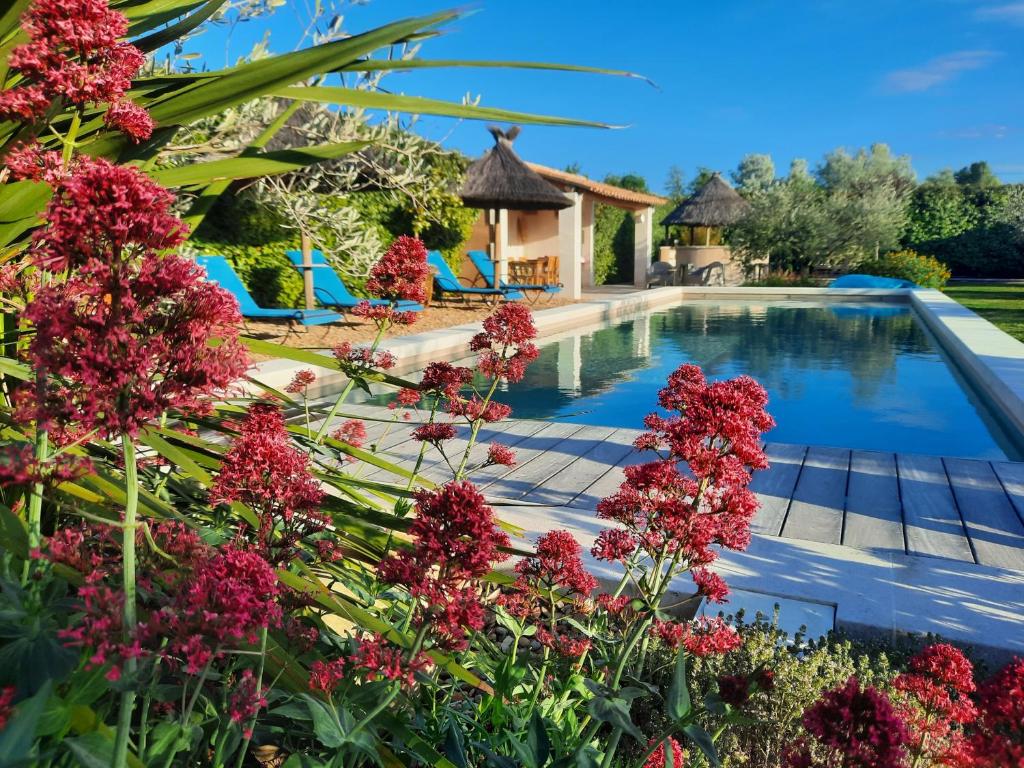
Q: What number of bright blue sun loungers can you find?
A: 4